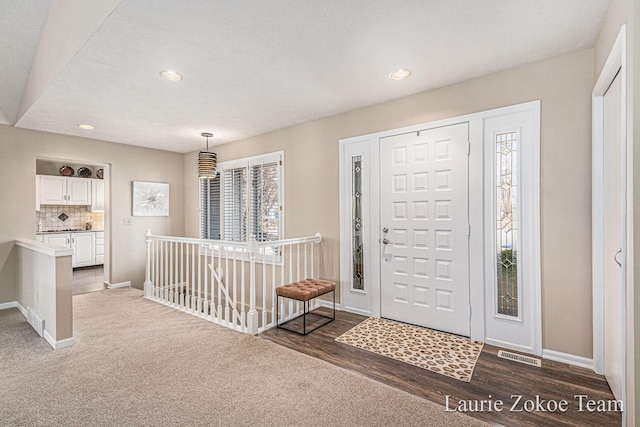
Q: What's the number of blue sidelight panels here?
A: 0